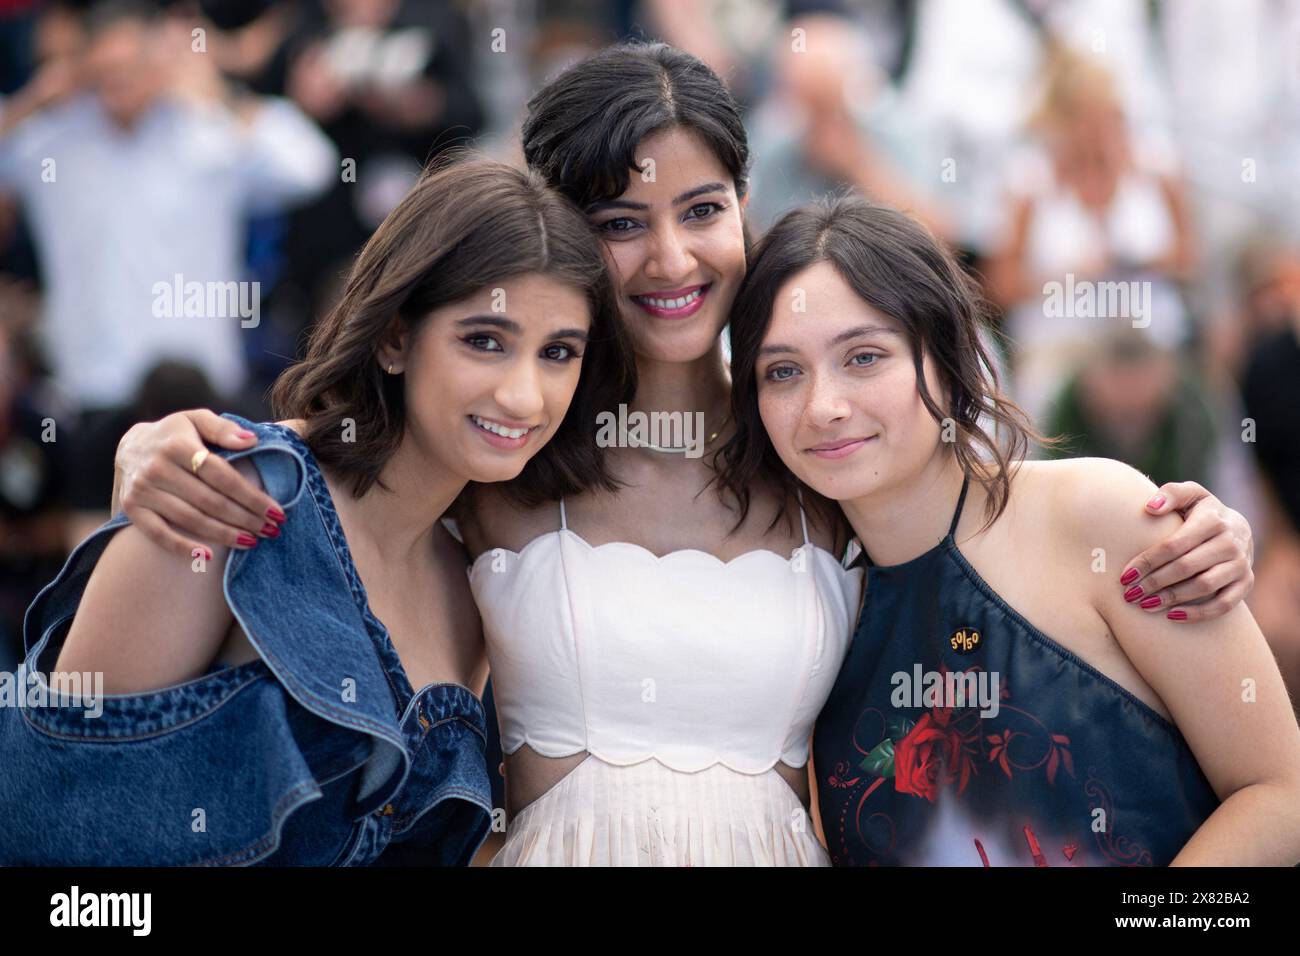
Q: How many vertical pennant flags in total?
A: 0